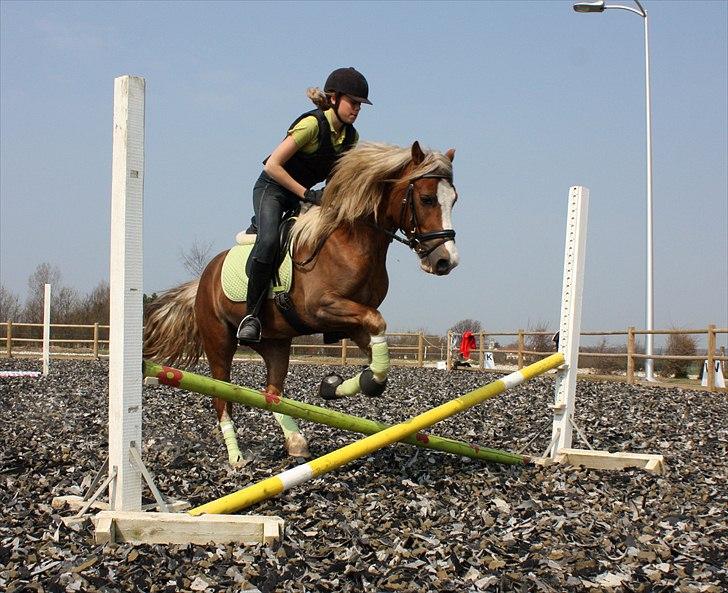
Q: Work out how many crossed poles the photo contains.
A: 2